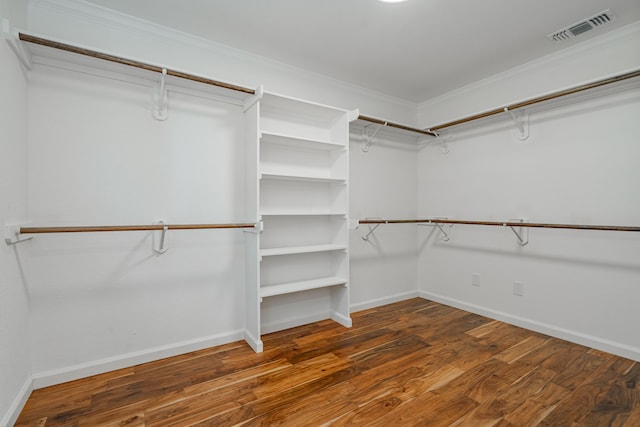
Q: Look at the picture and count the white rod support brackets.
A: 8